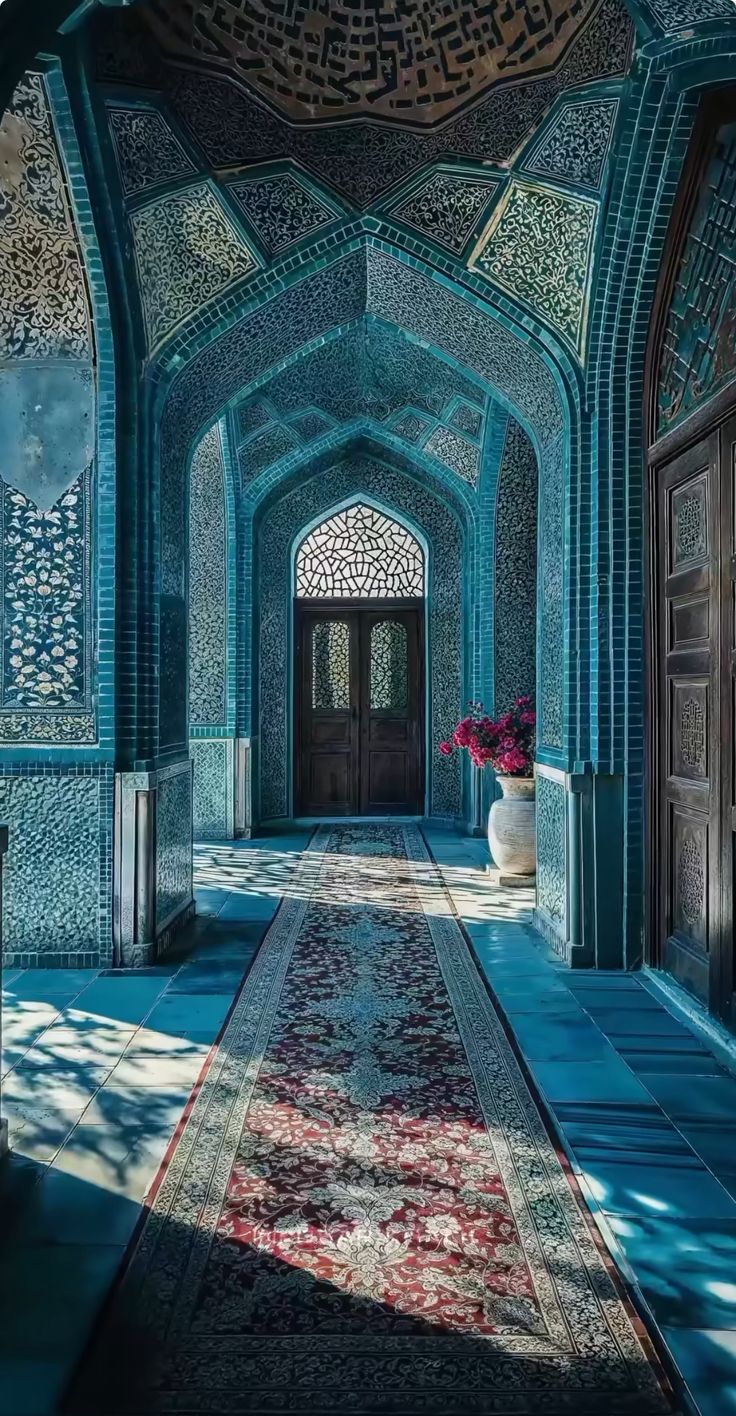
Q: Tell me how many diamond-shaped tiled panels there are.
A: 12